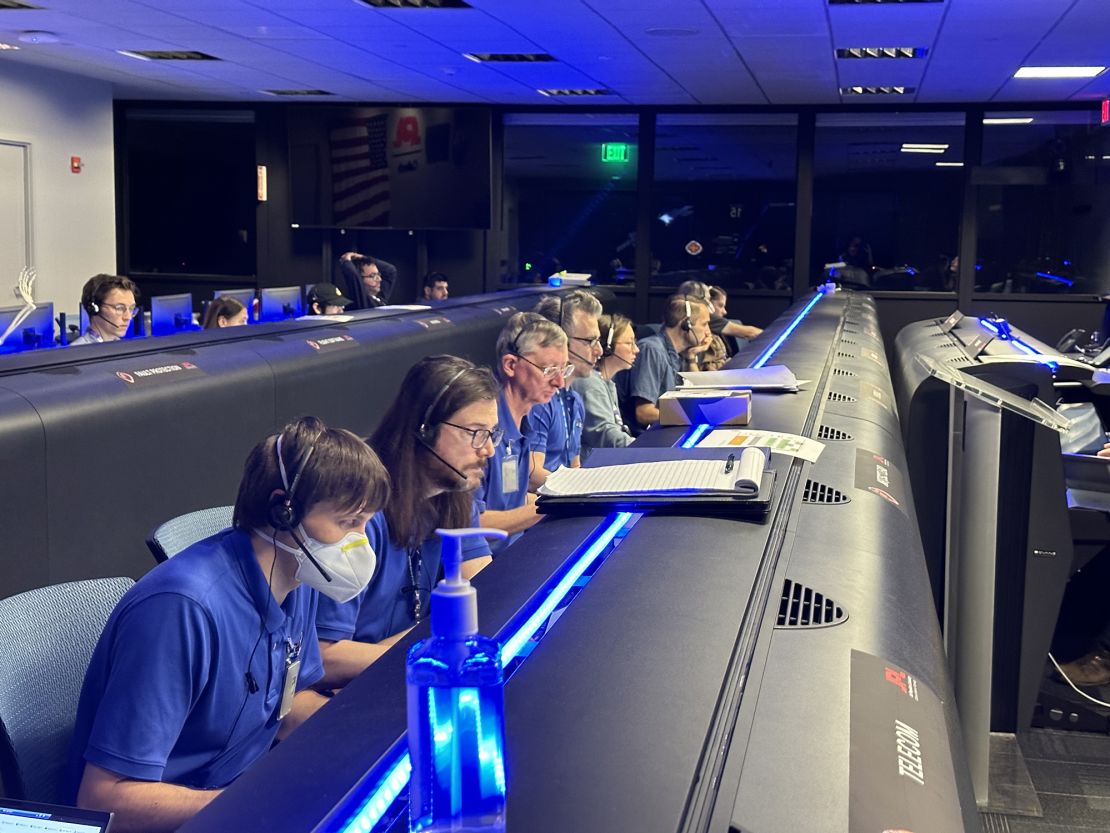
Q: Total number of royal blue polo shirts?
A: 4